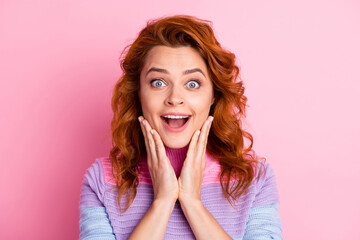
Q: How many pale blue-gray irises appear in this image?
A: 2